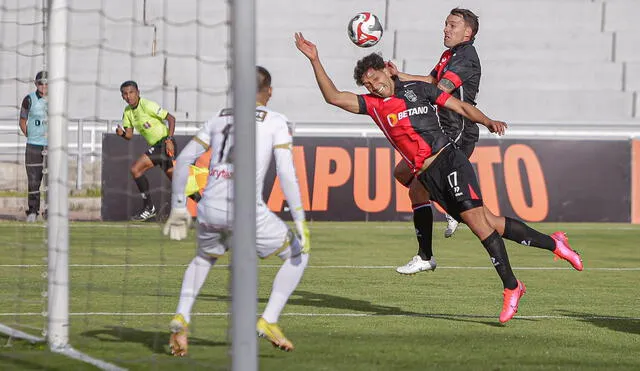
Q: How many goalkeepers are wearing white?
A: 1